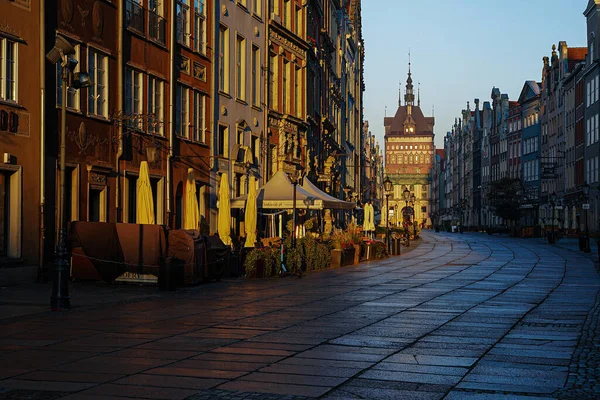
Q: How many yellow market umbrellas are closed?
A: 6